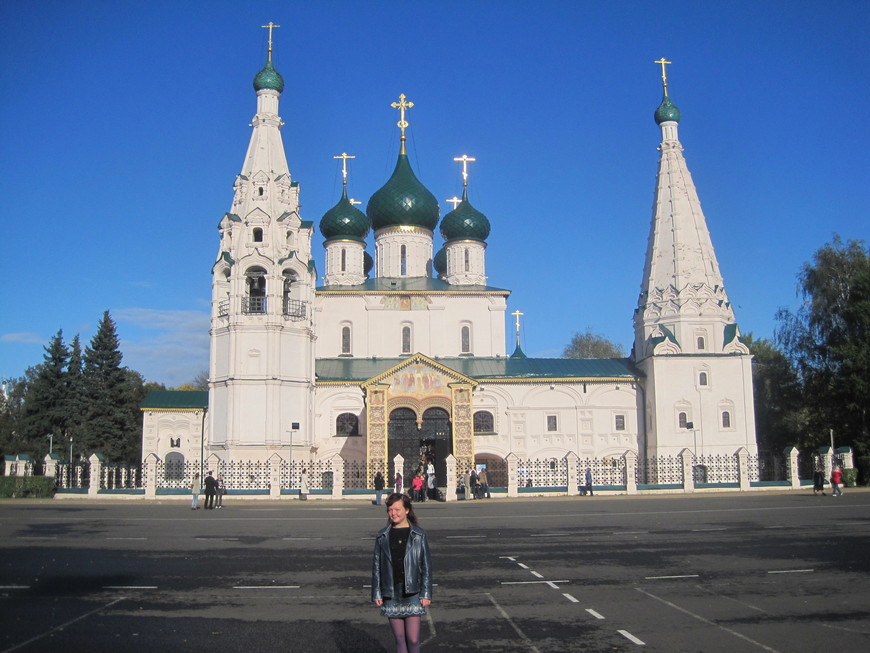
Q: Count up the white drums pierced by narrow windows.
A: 3